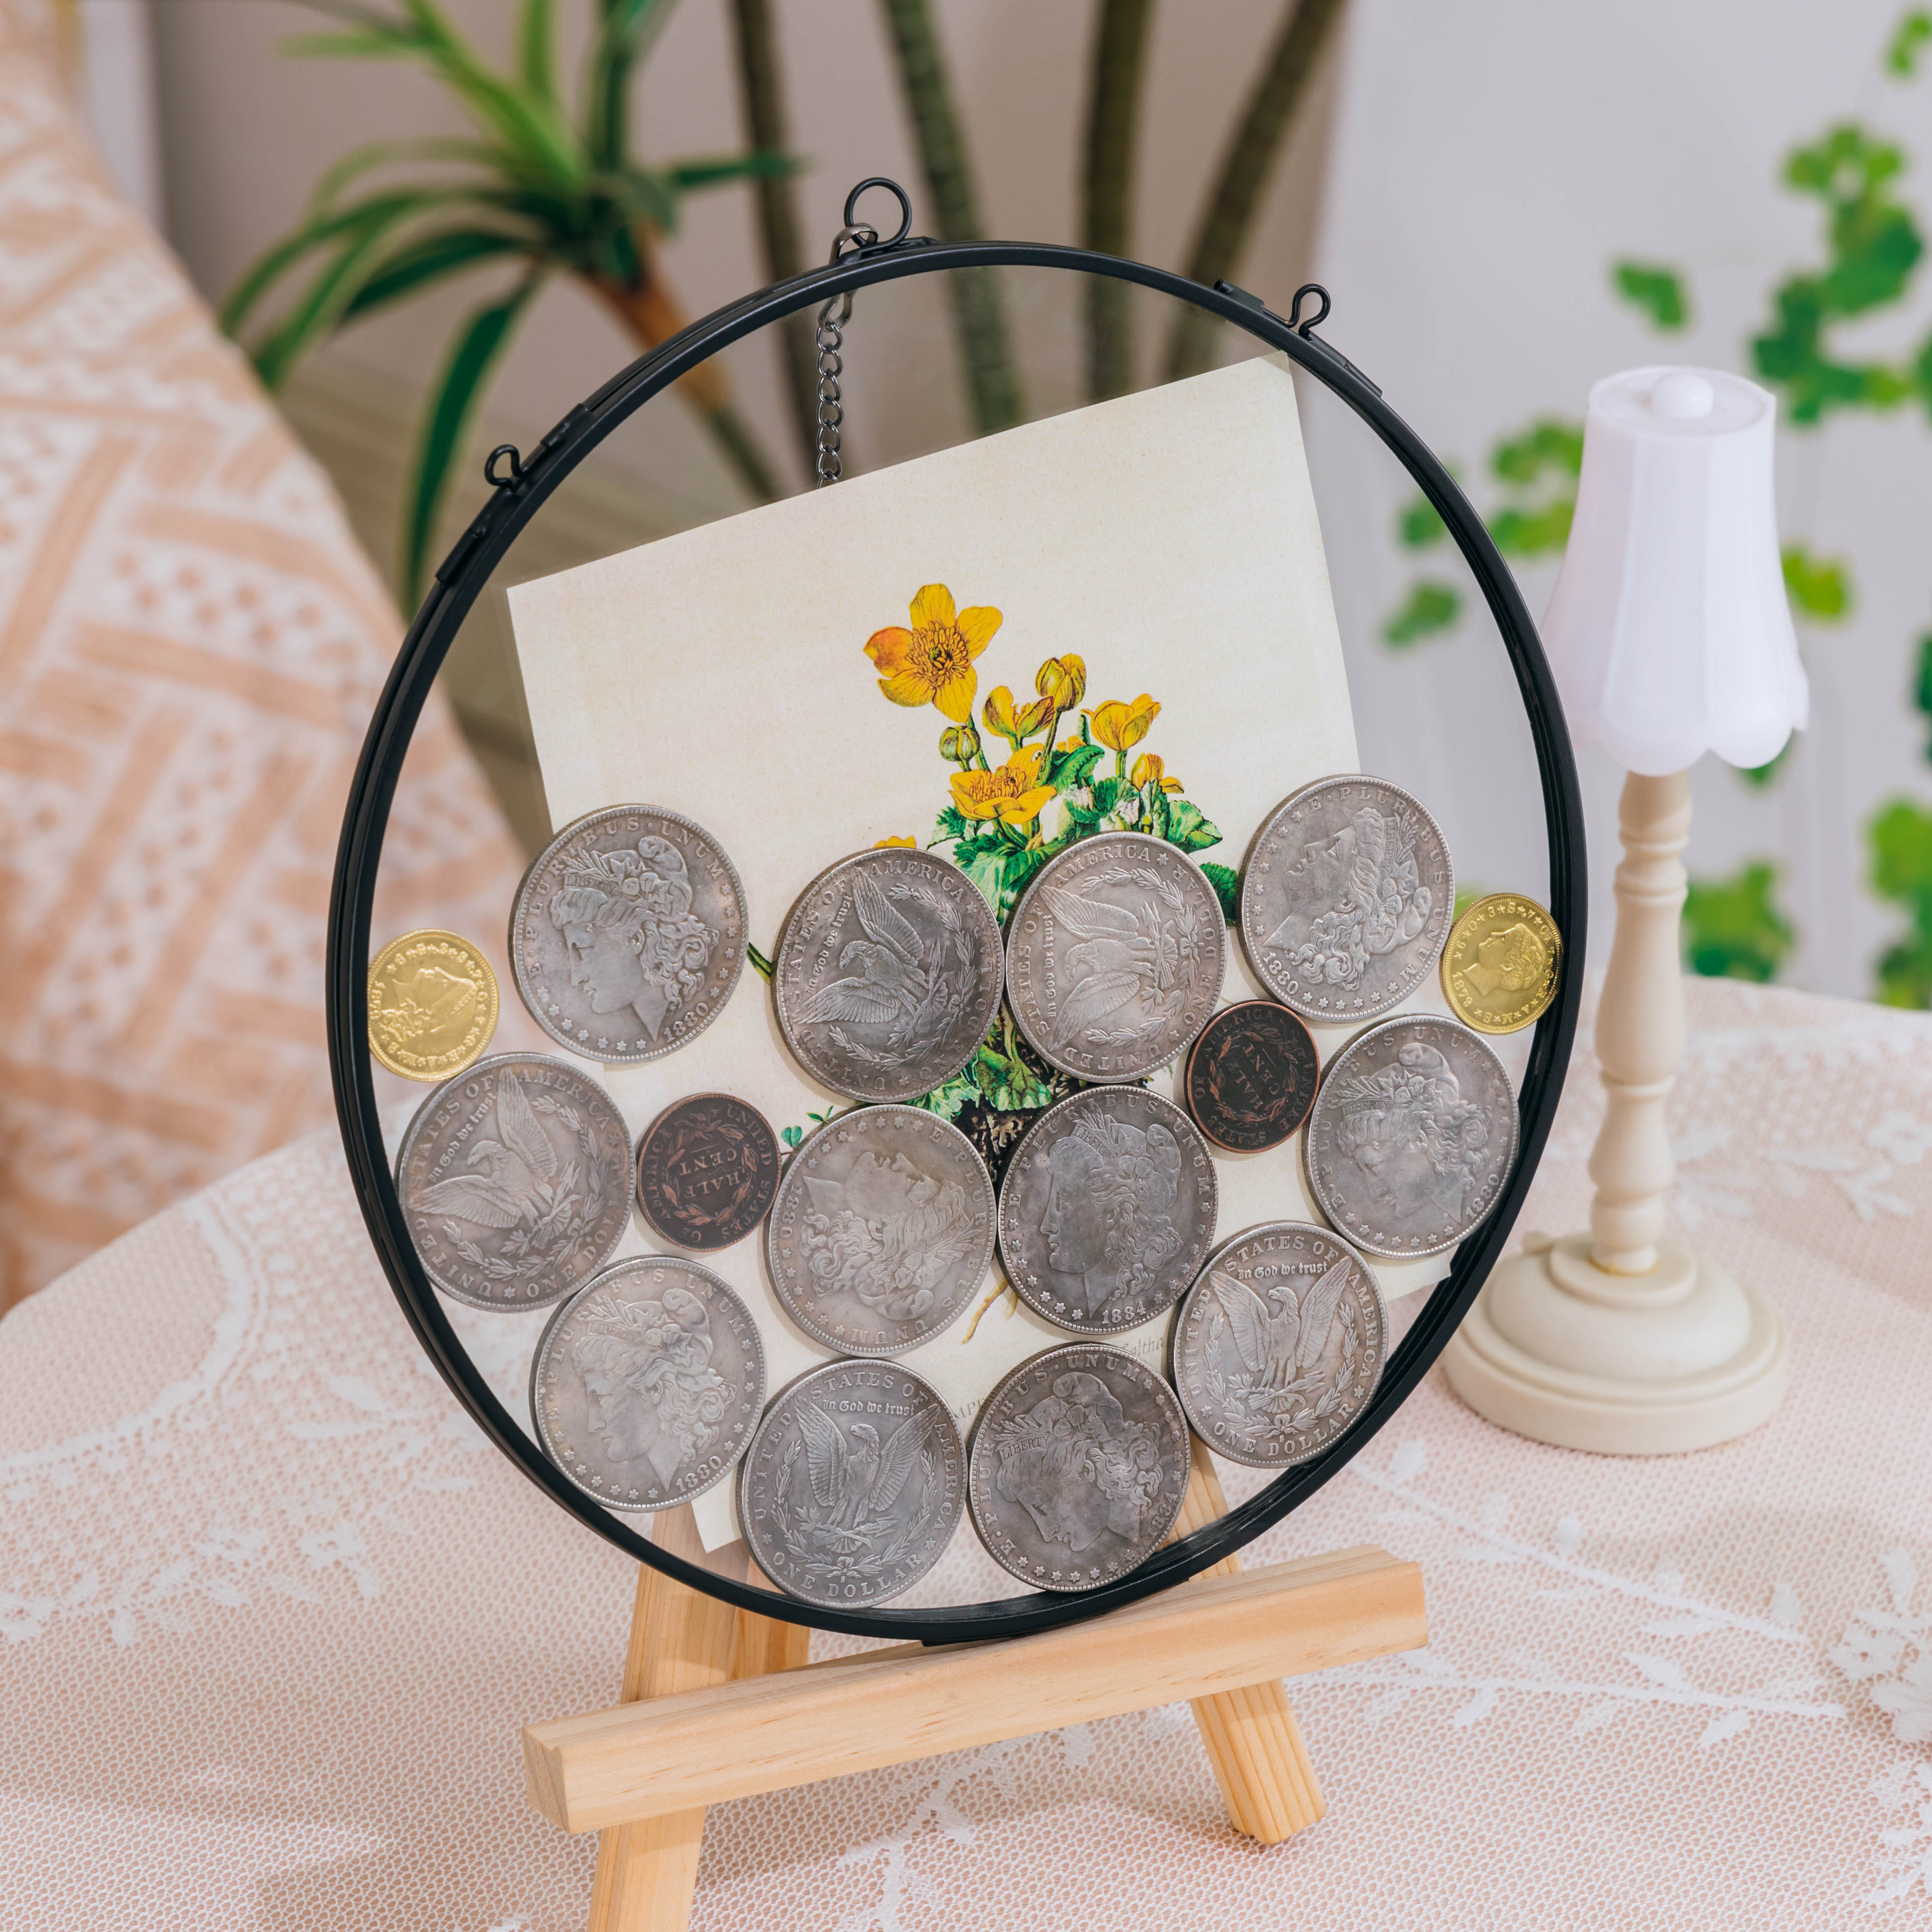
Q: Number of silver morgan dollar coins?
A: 12